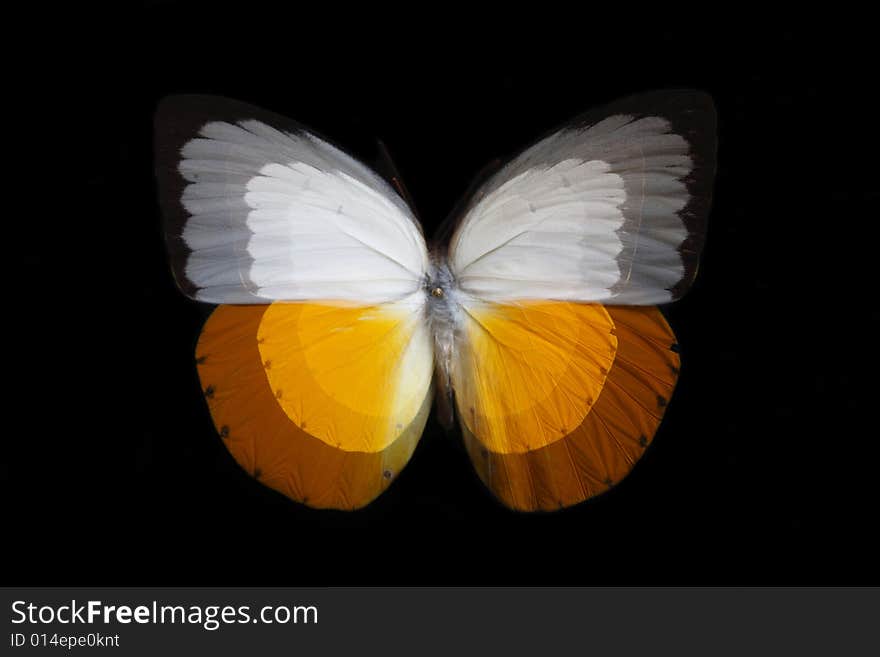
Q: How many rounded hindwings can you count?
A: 2